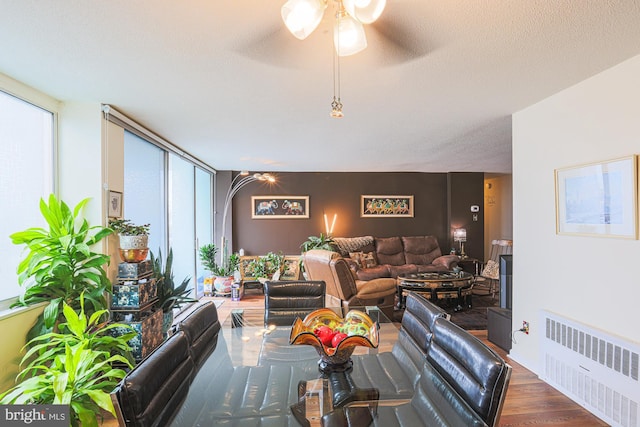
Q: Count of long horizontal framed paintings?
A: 2